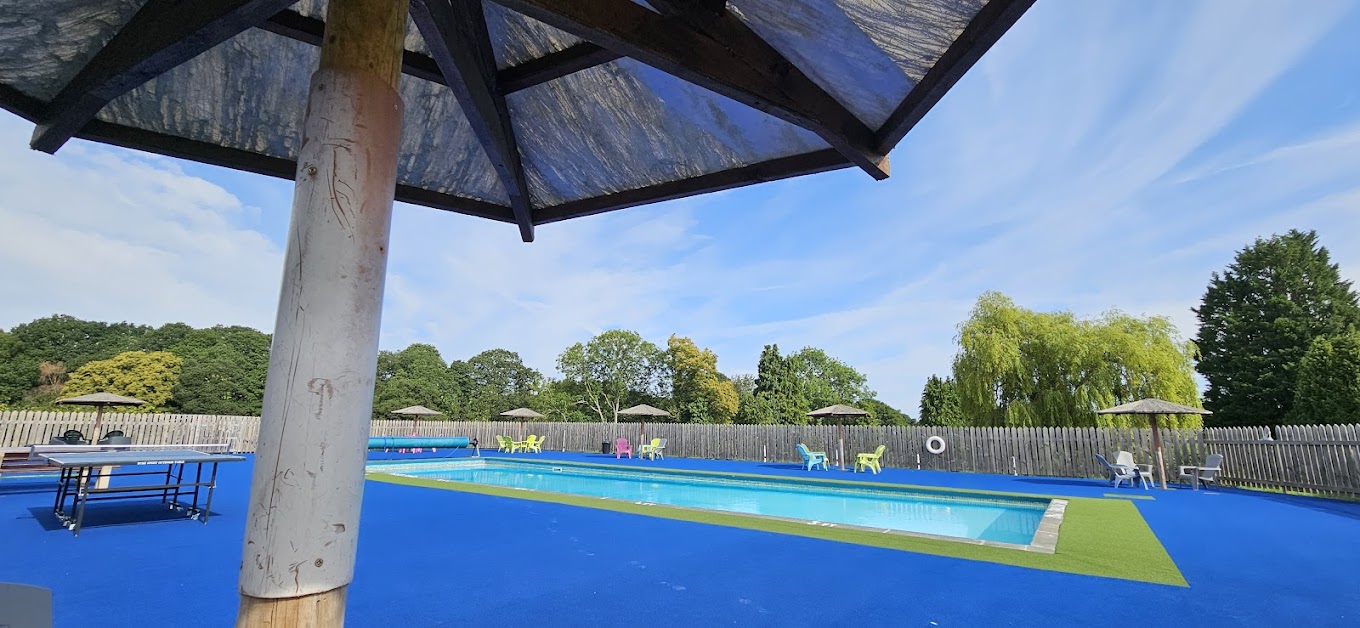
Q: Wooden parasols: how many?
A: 7